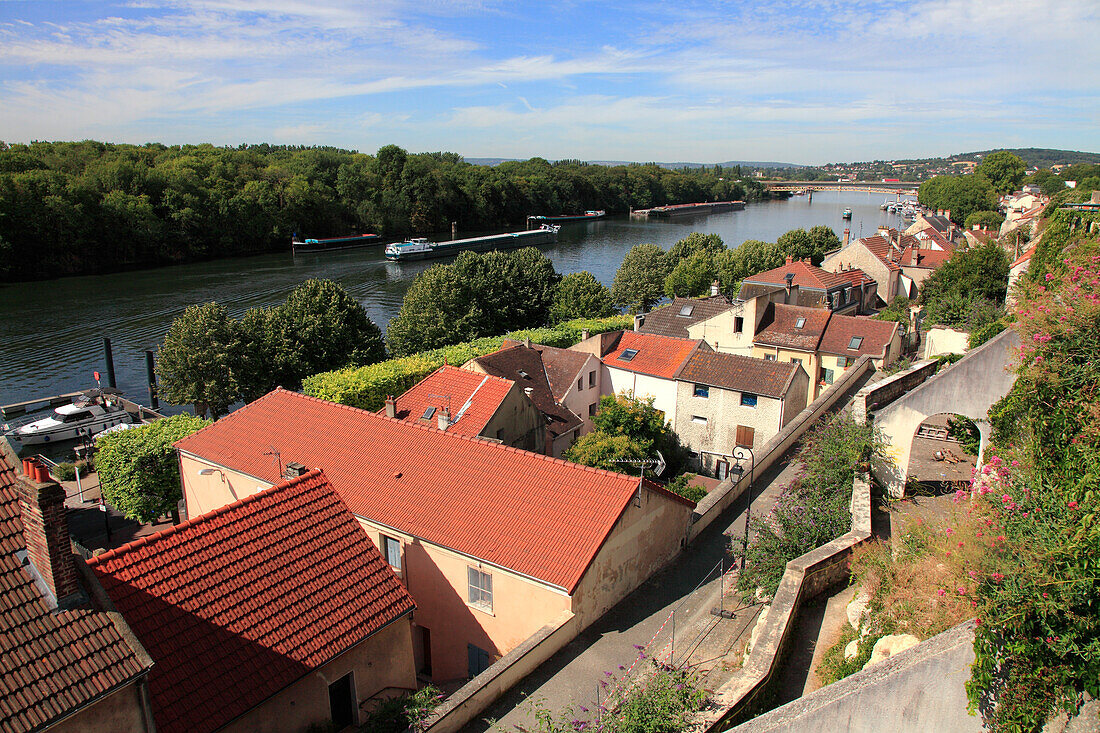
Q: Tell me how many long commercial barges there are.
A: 4